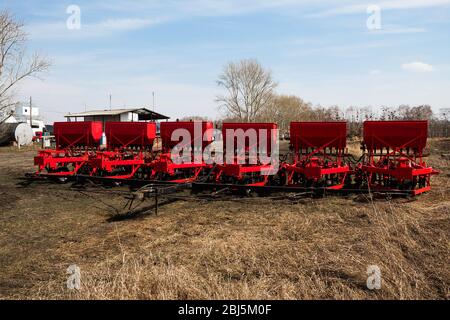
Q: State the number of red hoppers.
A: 6